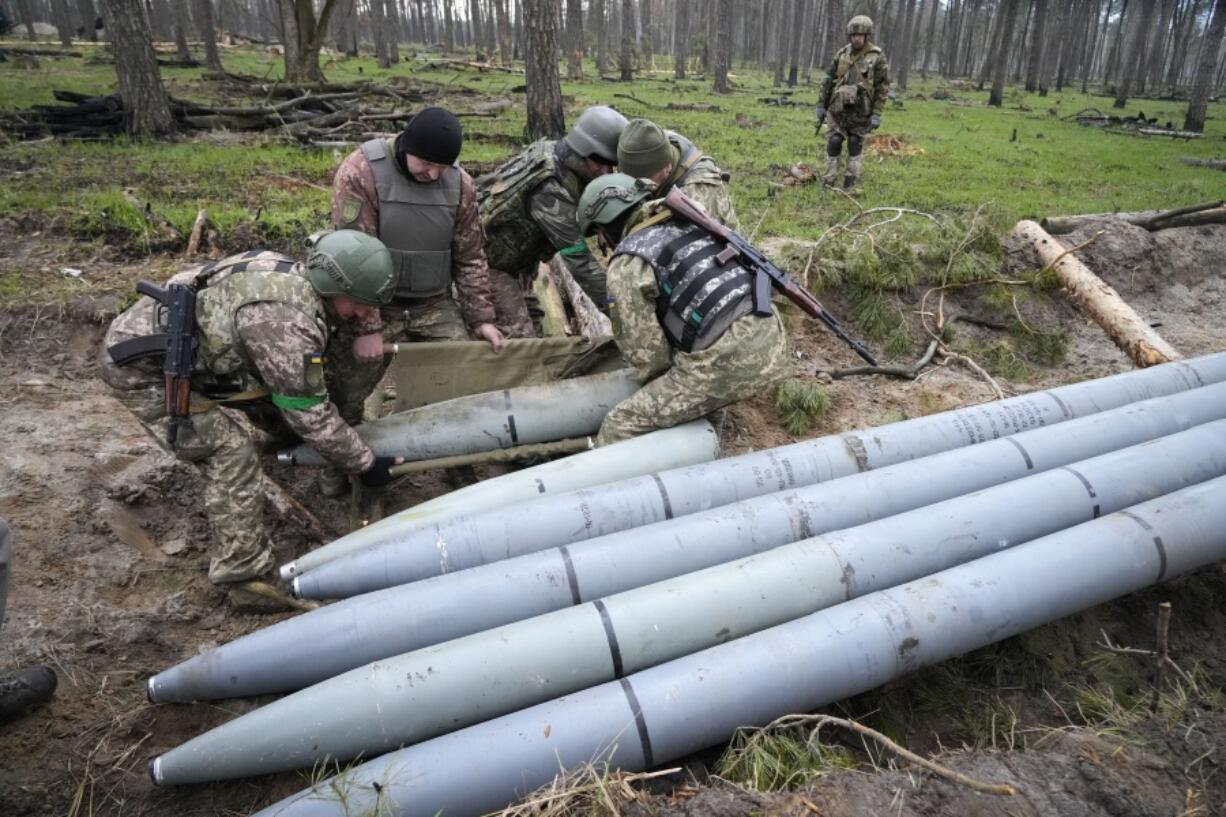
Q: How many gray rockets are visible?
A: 6